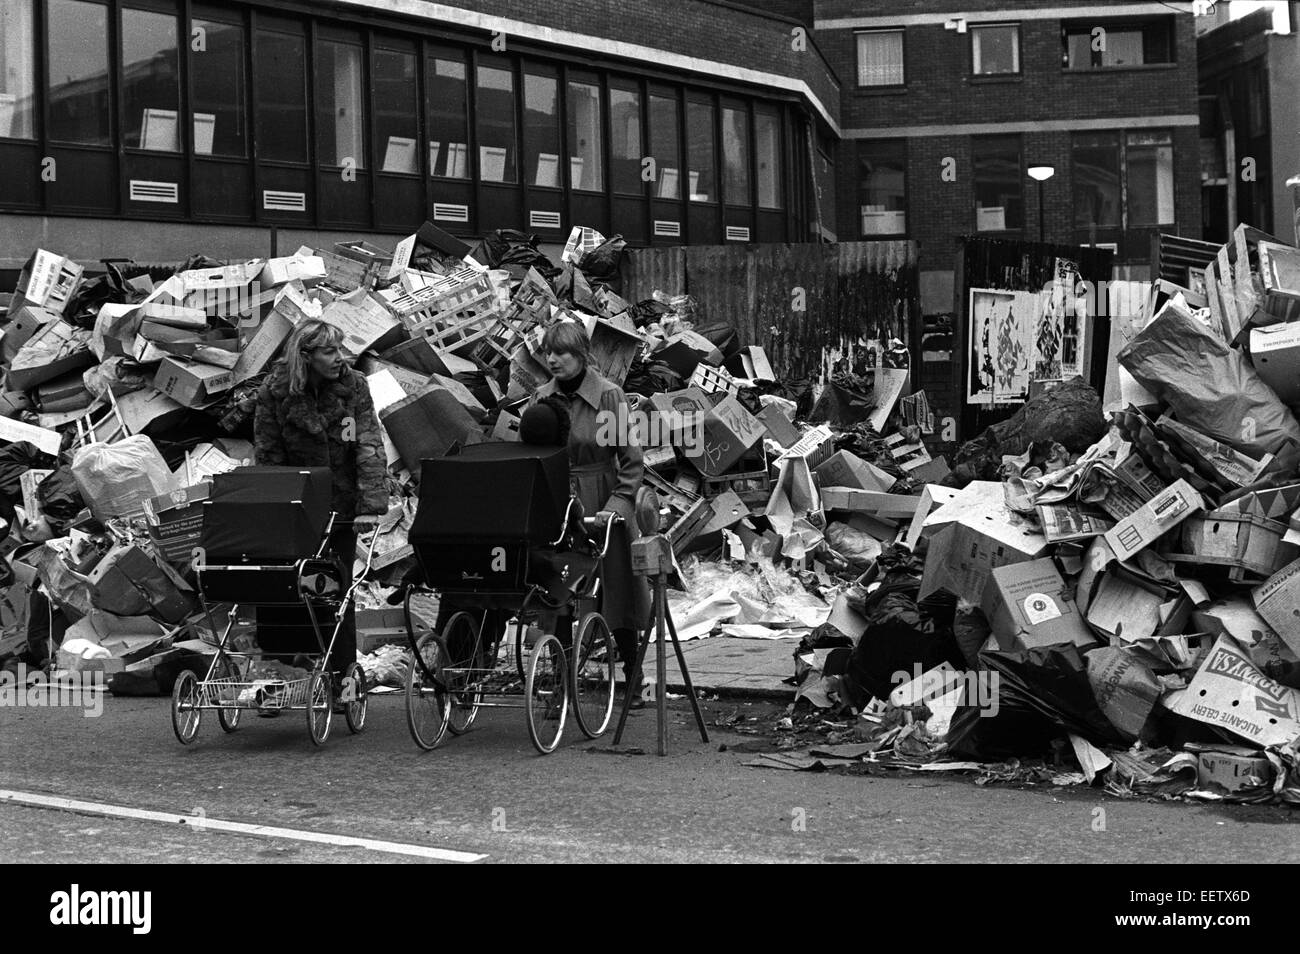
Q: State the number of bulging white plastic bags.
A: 1